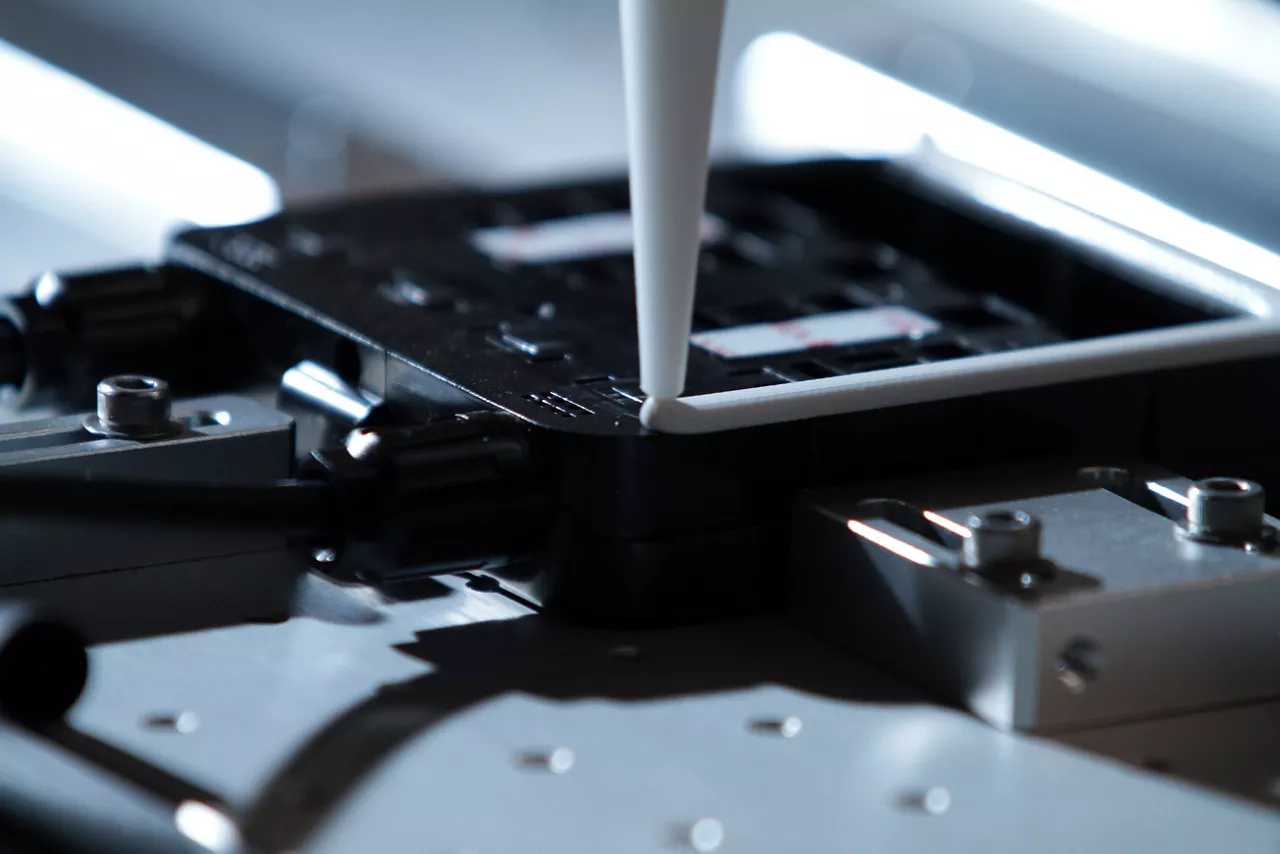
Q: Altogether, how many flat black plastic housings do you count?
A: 1